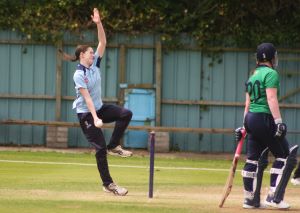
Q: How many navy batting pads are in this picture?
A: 2